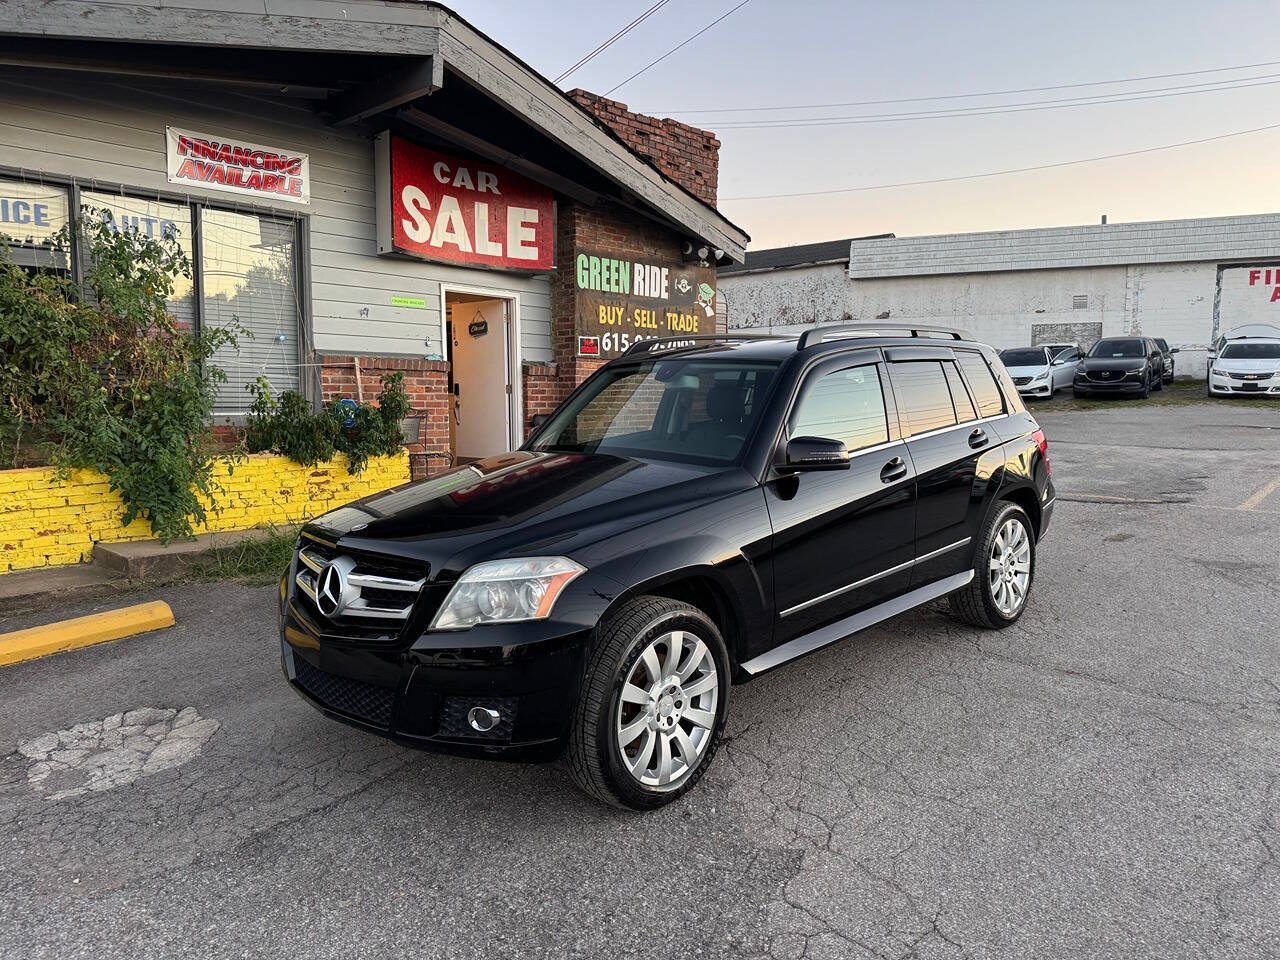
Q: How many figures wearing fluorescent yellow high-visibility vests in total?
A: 0